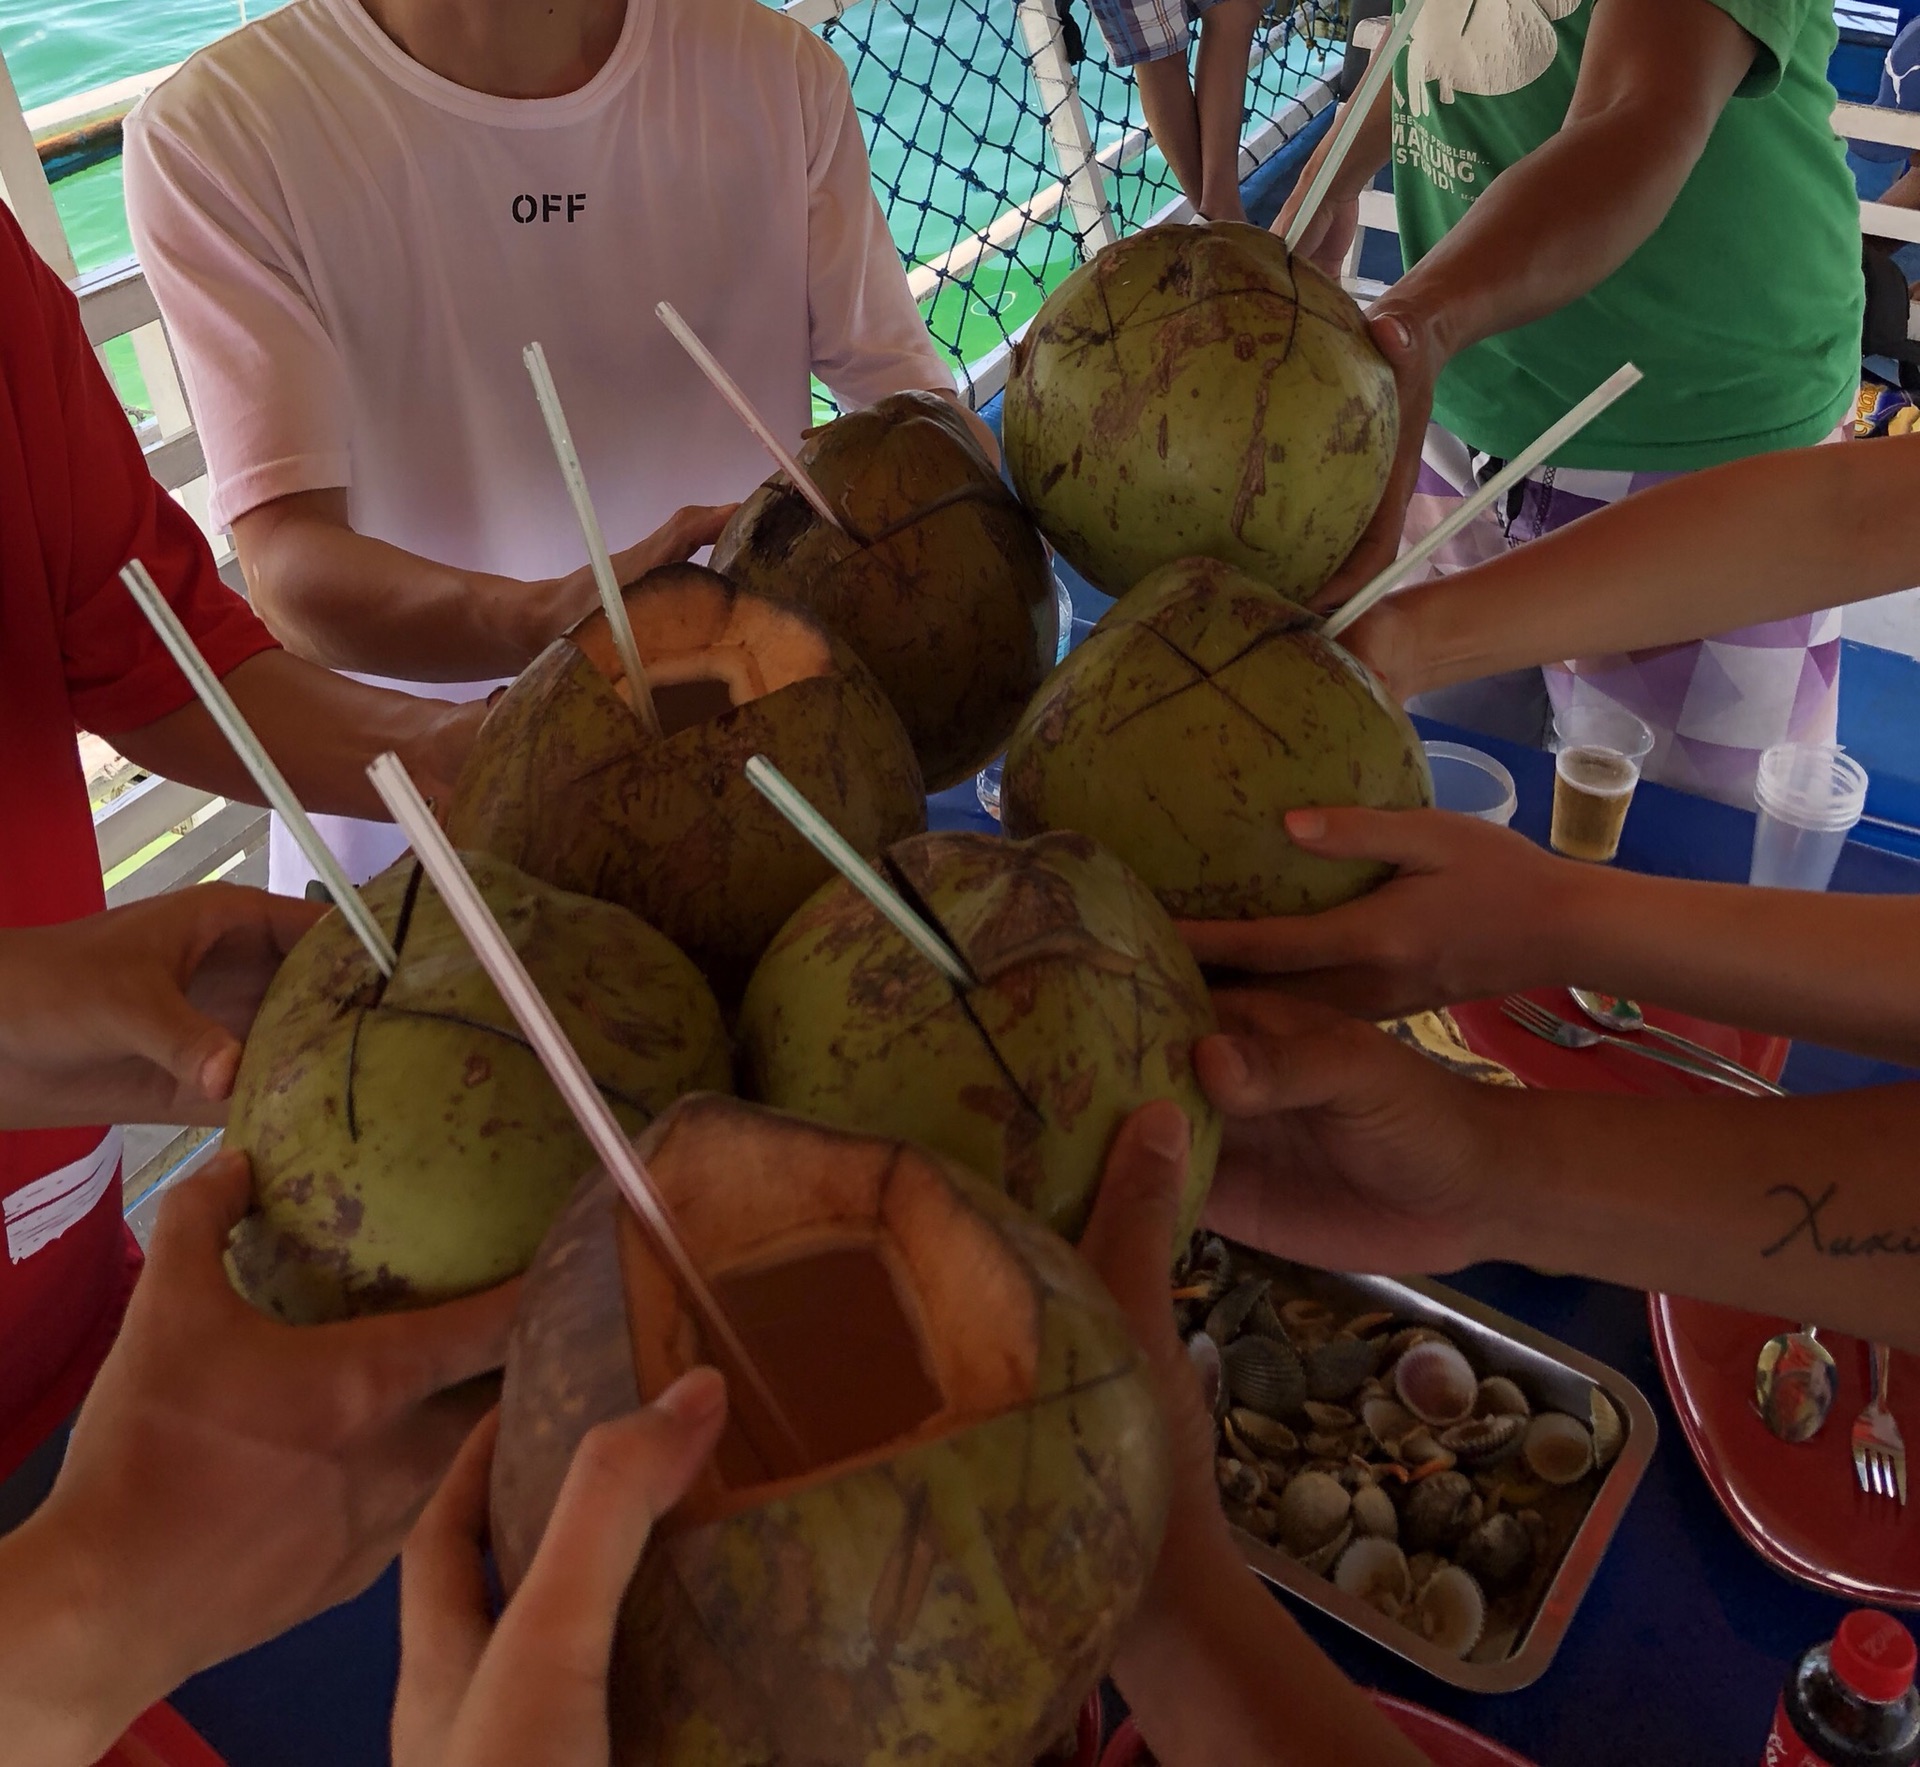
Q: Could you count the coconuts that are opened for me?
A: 2